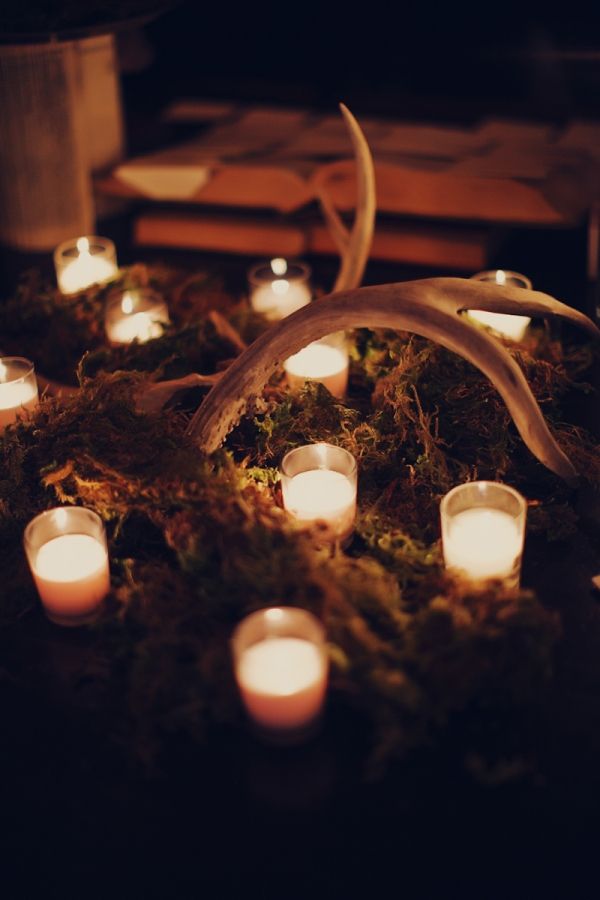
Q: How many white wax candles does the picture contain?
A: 10